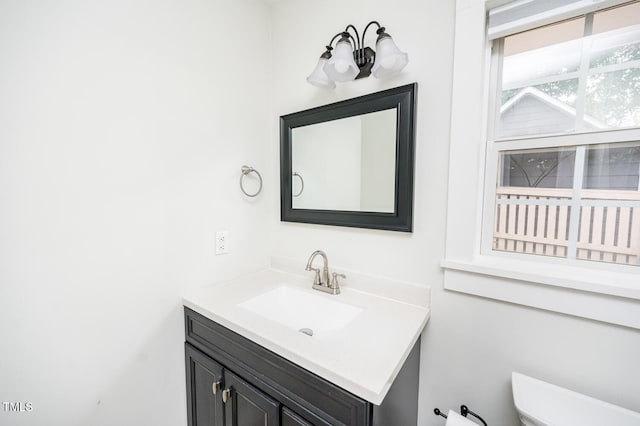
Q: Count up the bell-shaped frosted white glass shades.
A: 3